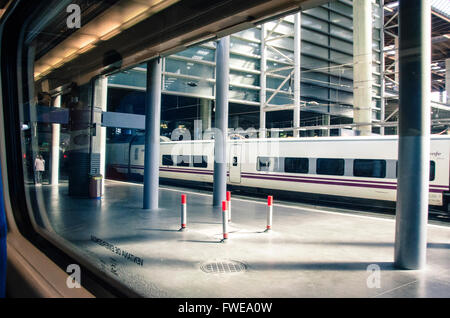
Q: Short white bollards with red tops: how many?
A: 4